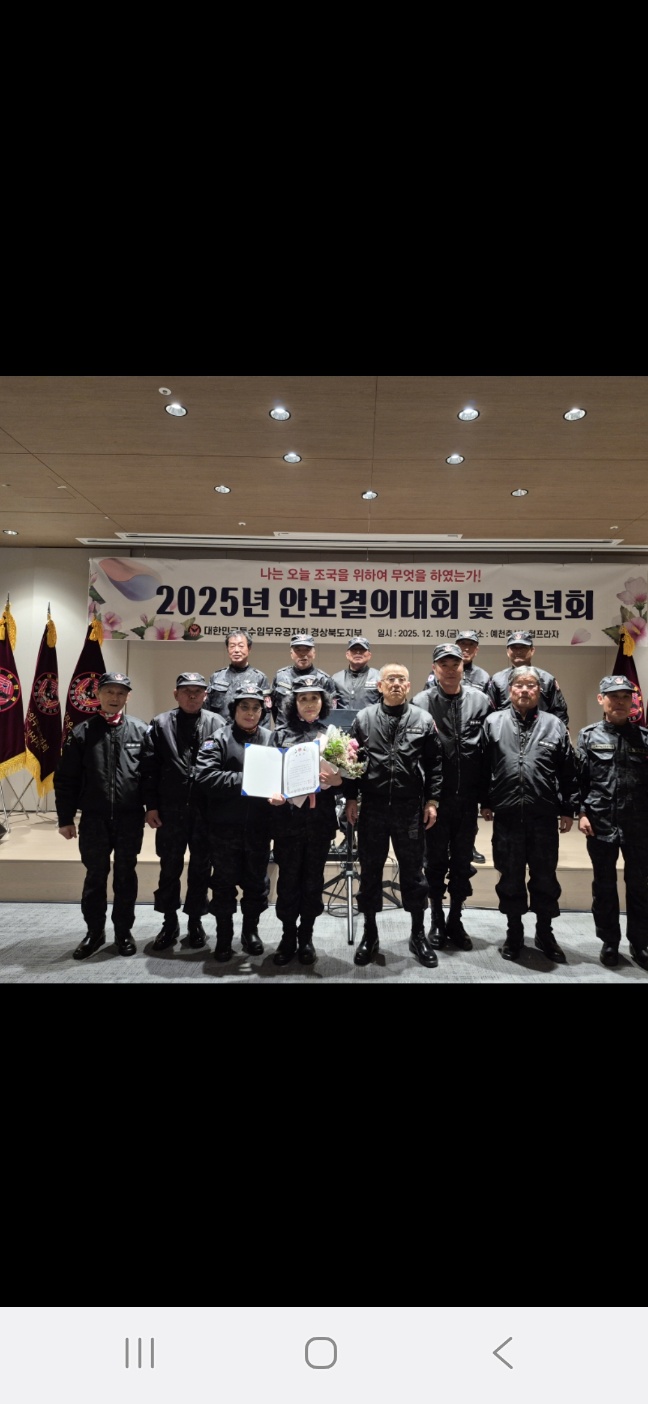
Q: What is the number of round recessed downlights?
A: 10